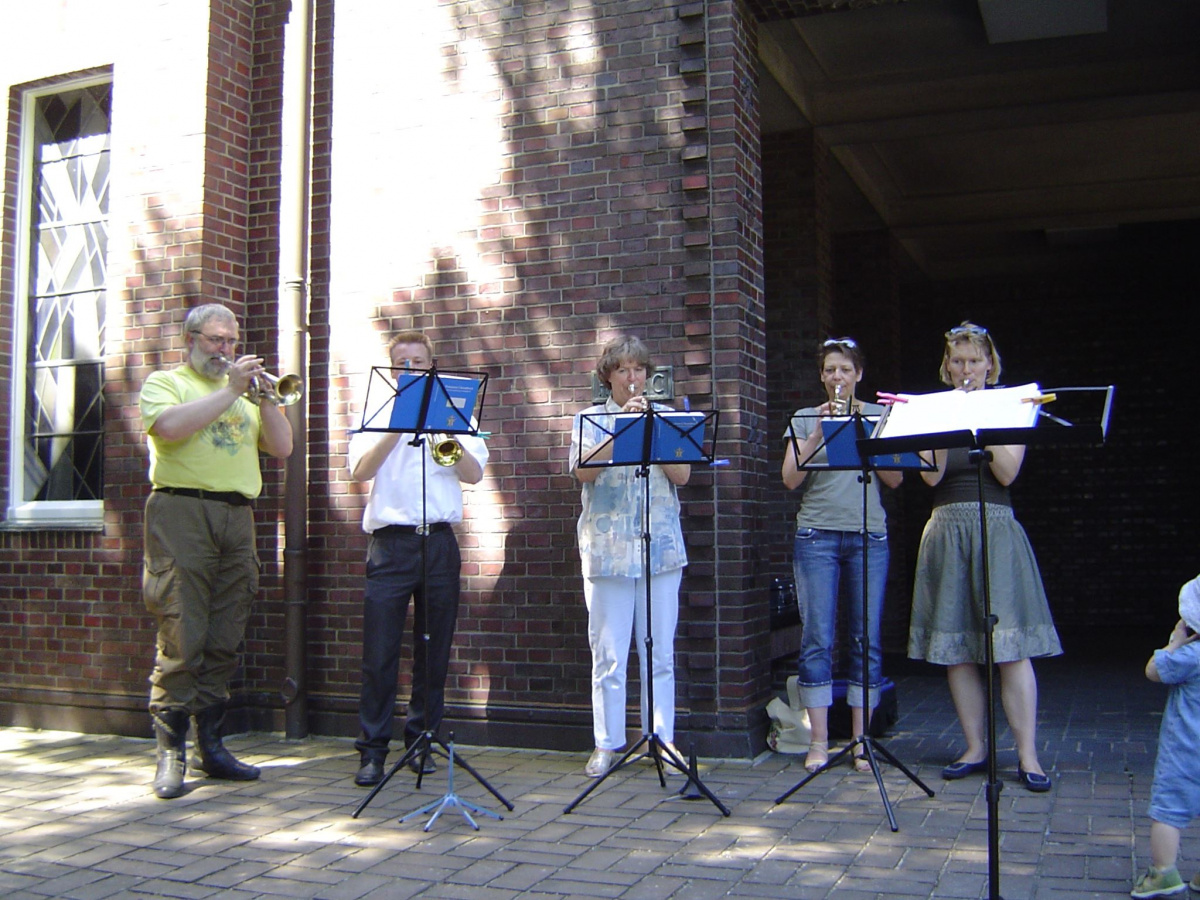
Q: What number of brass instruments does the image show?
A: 5